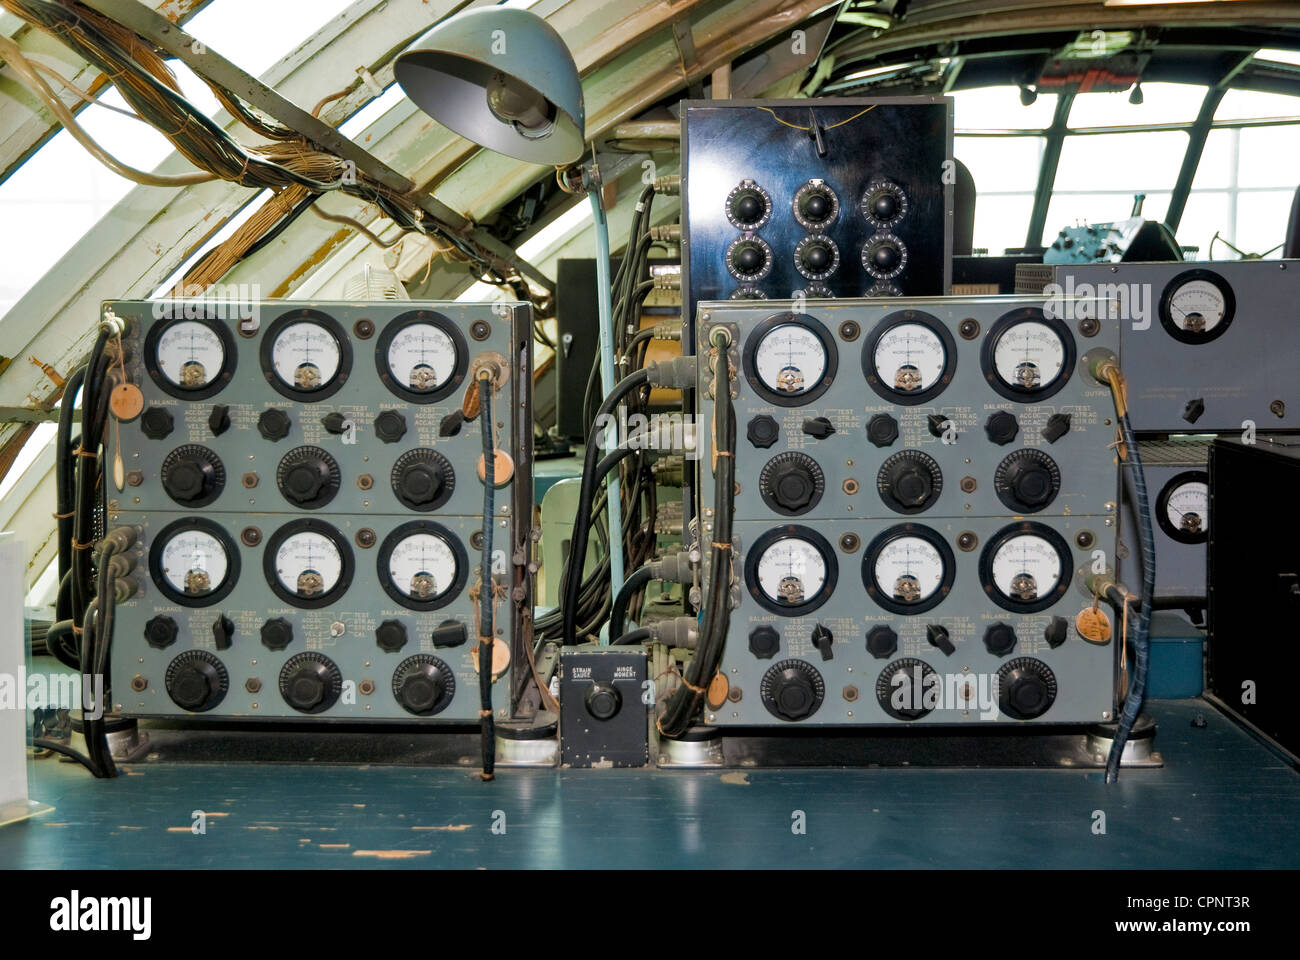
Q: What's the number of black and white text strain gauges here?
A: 1